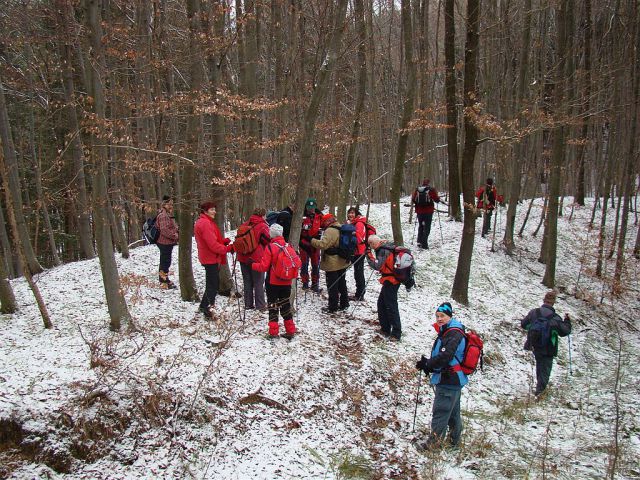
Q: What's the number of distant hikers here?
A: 2